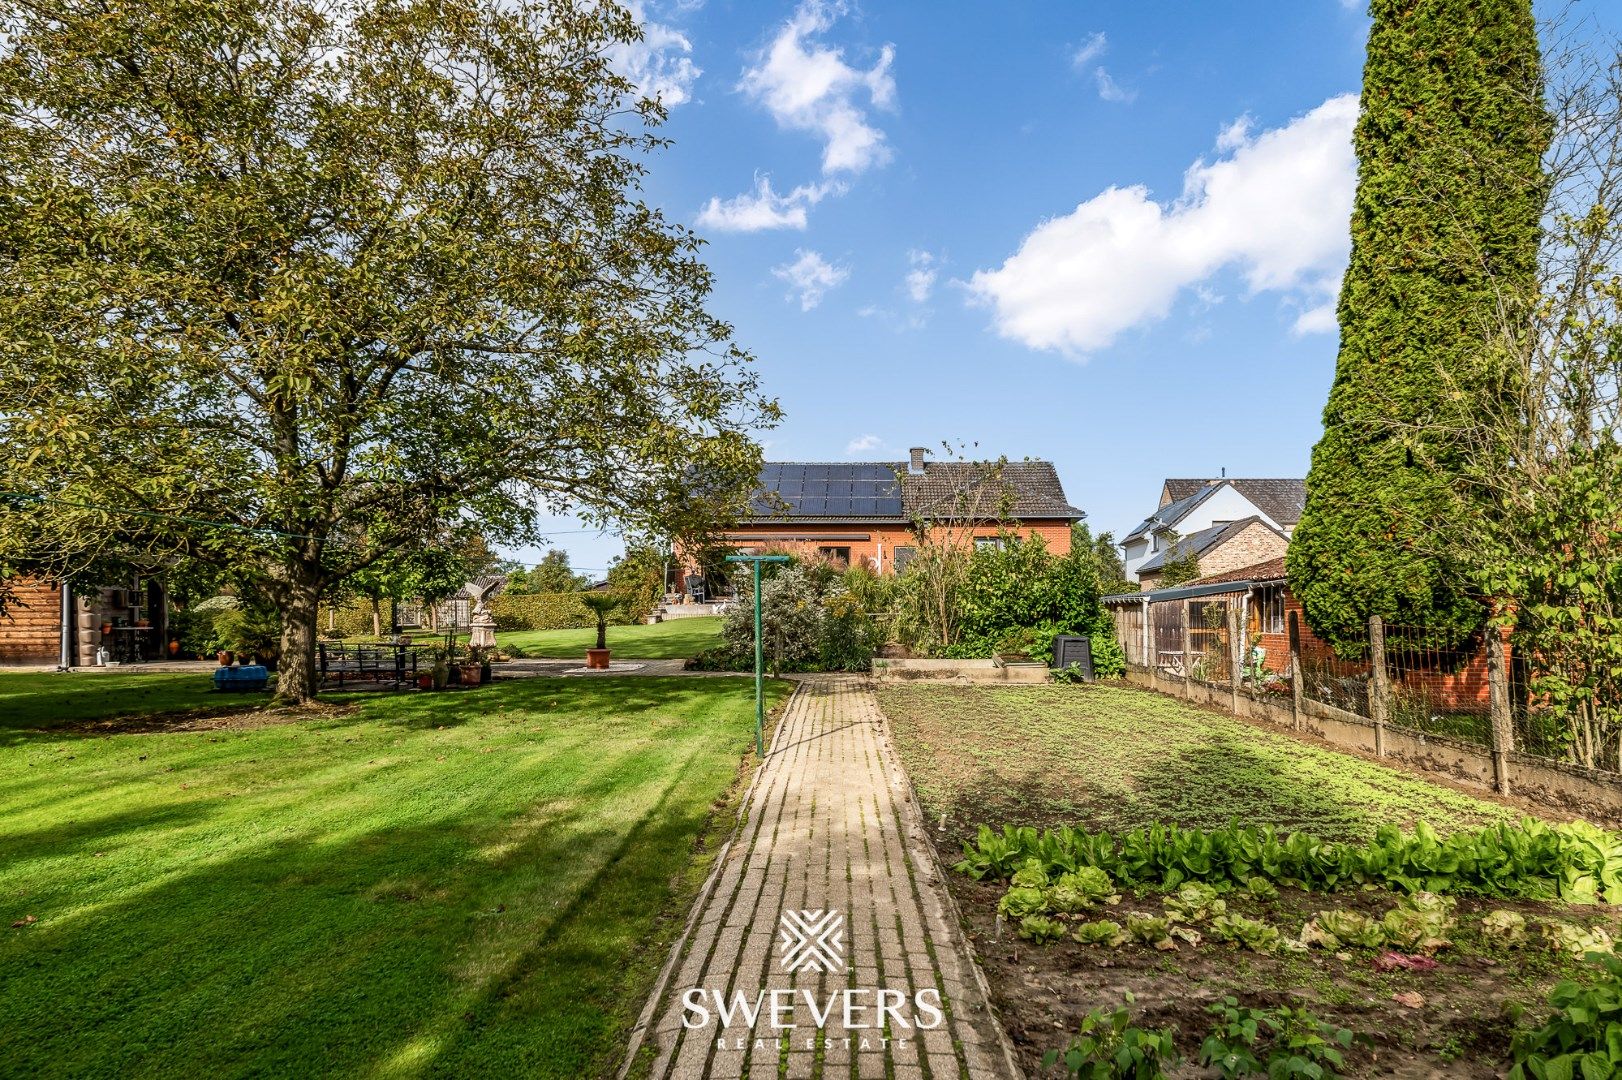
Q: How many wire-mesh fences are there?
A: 1